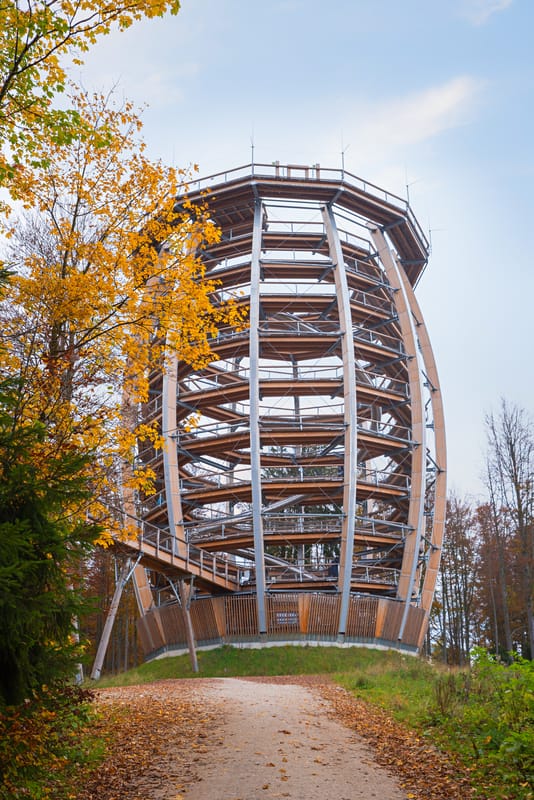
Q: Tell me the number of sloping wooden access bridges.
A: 1